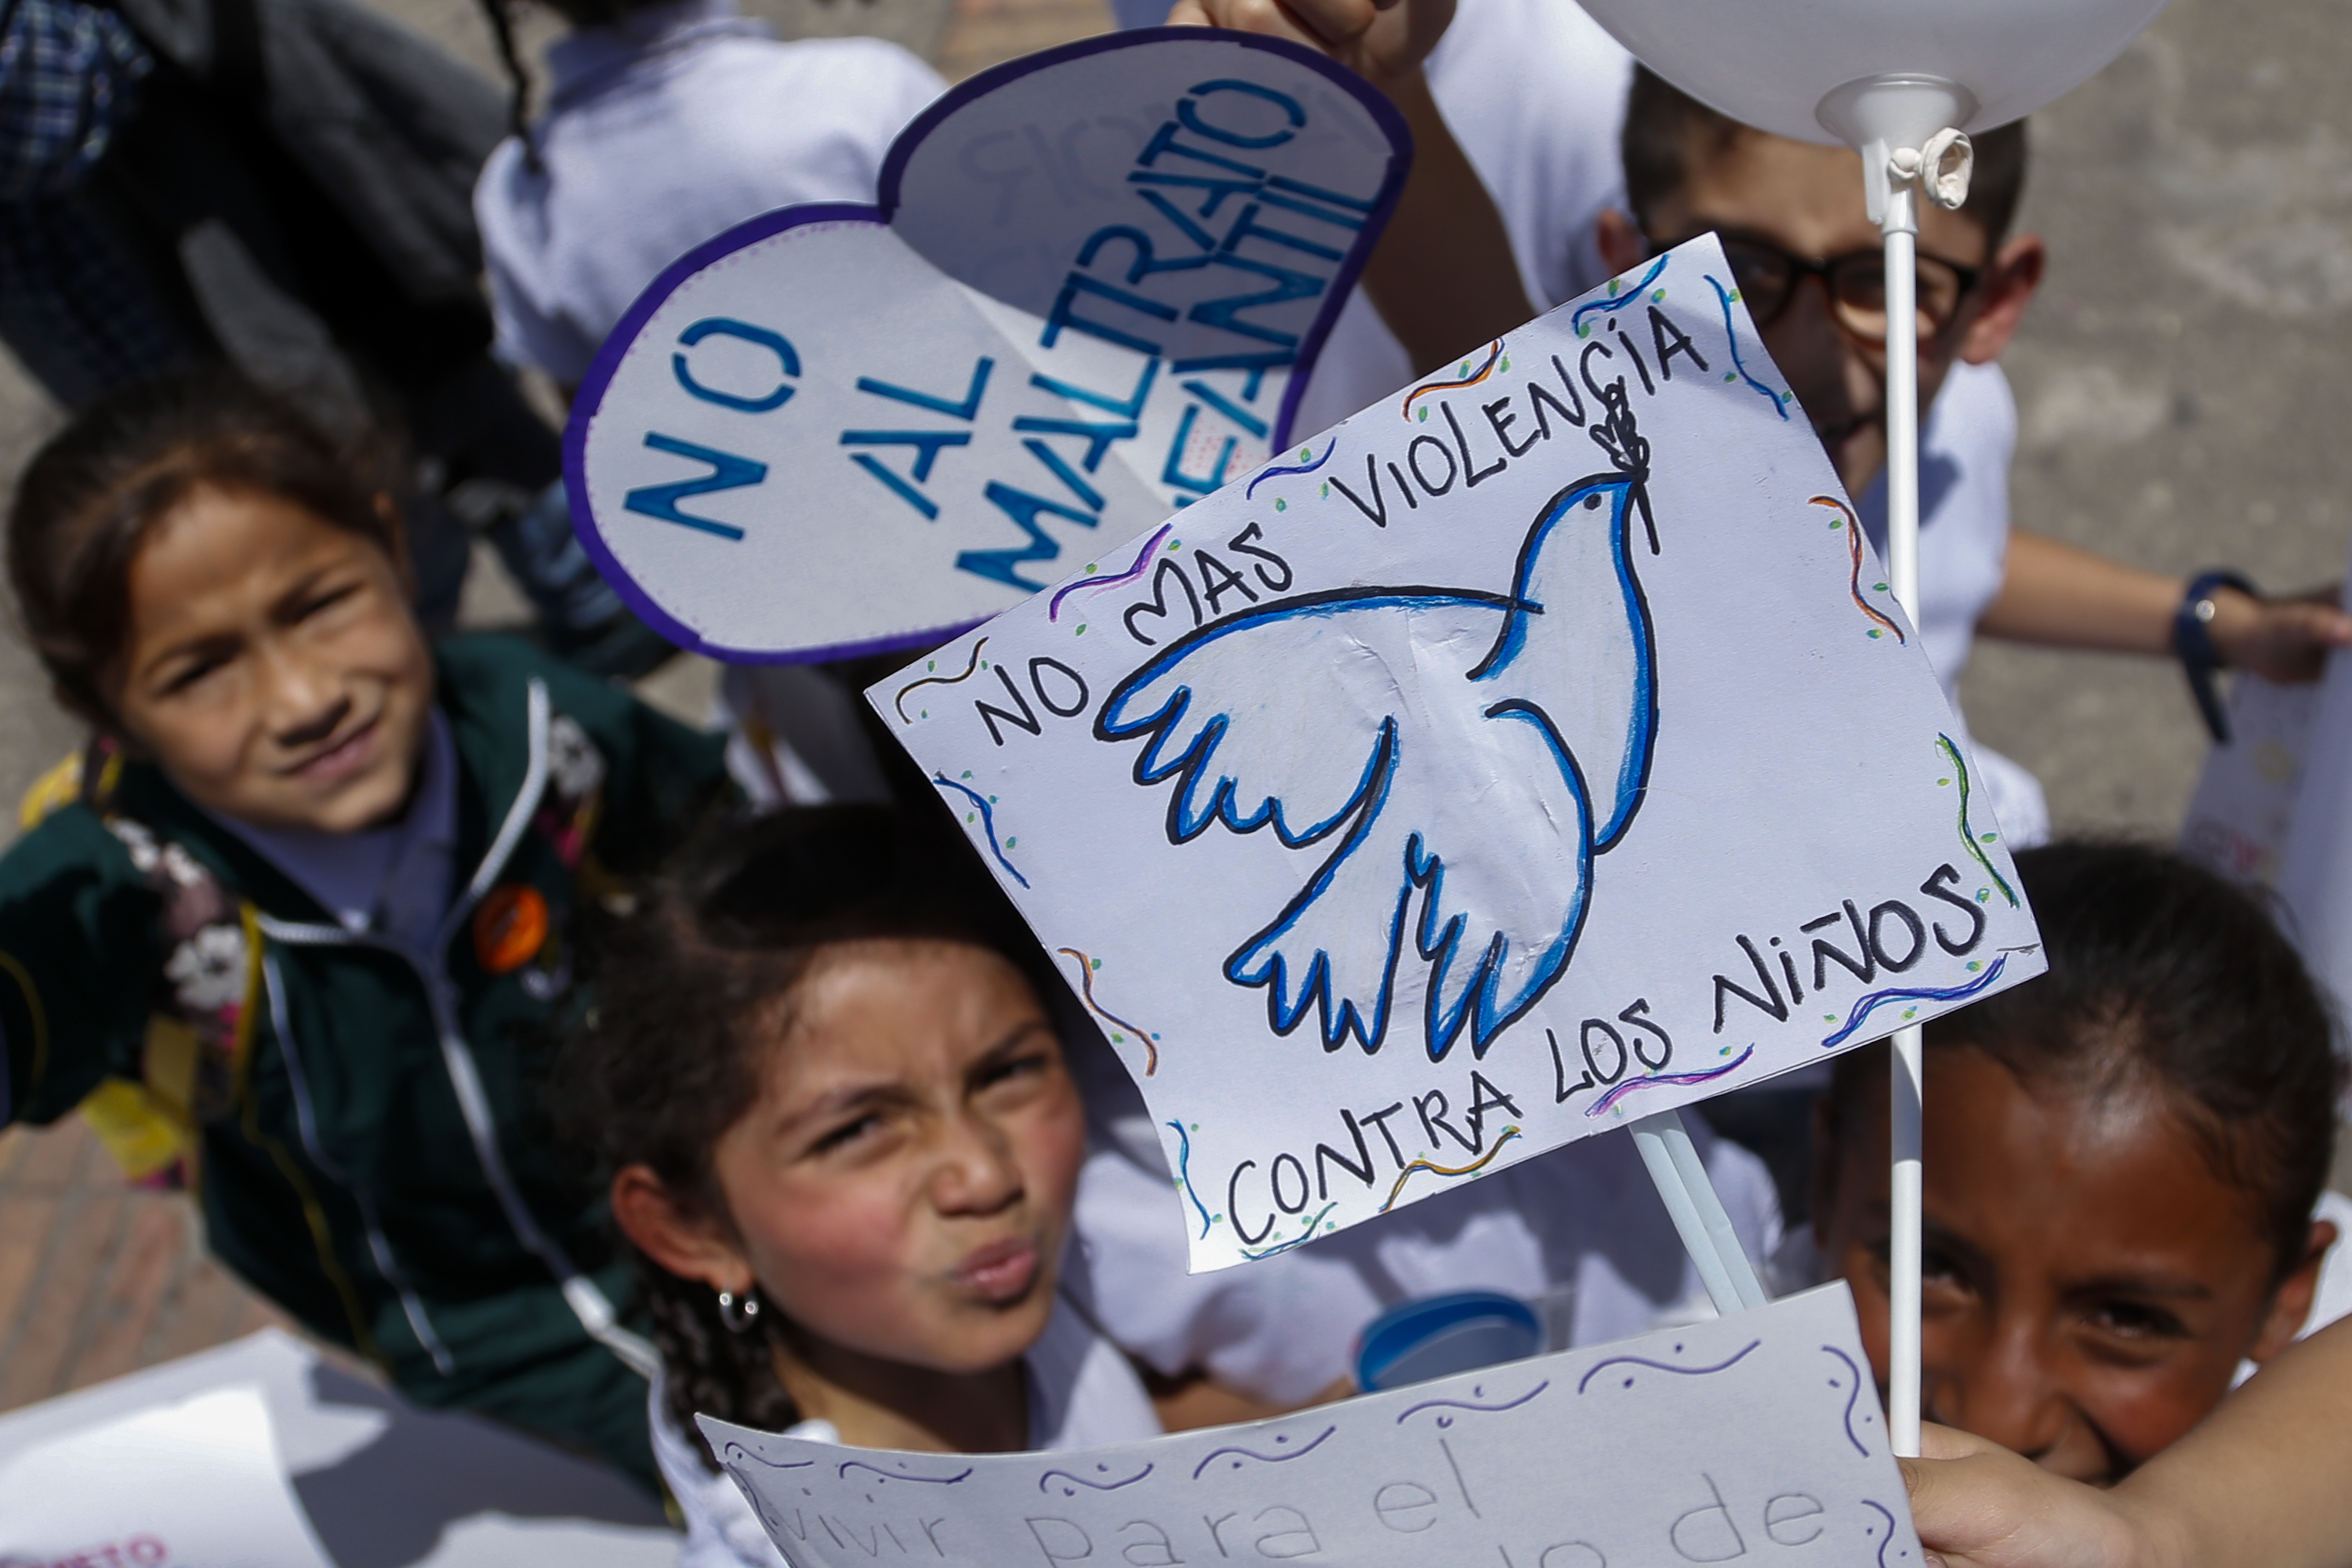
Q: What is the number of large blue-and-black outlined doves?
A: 1